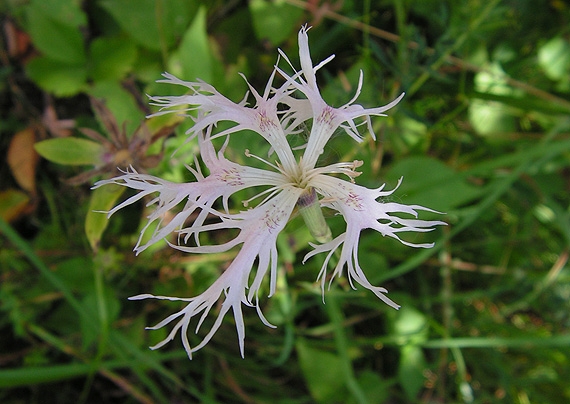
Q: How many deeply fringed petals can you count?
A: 5